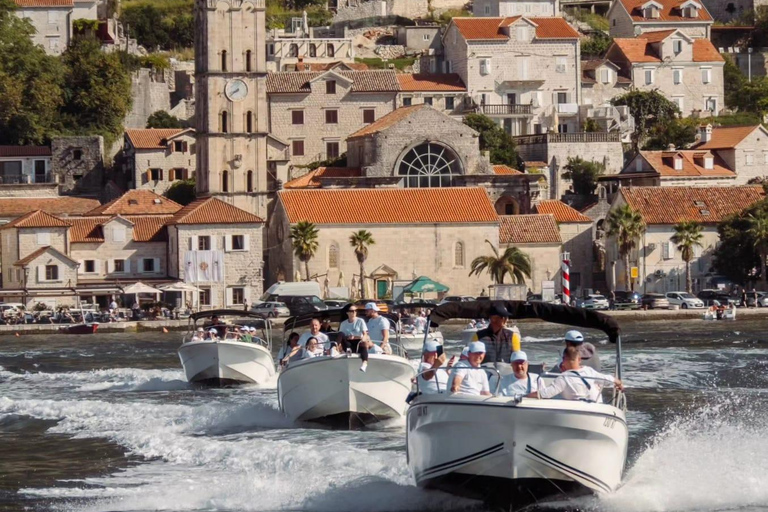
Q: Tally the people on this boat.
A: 7